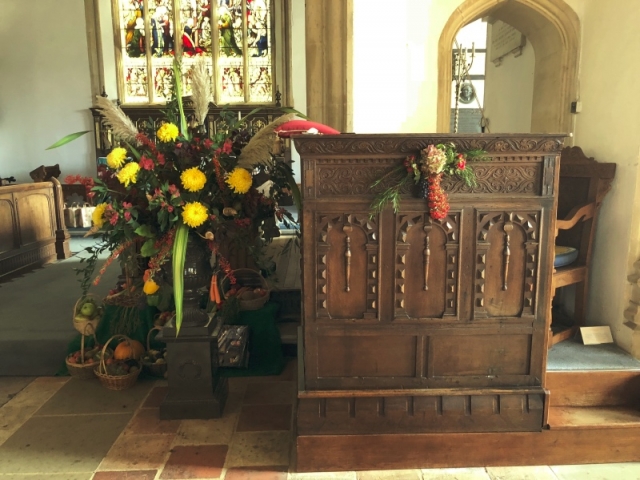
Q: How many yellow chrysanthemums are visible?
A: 7